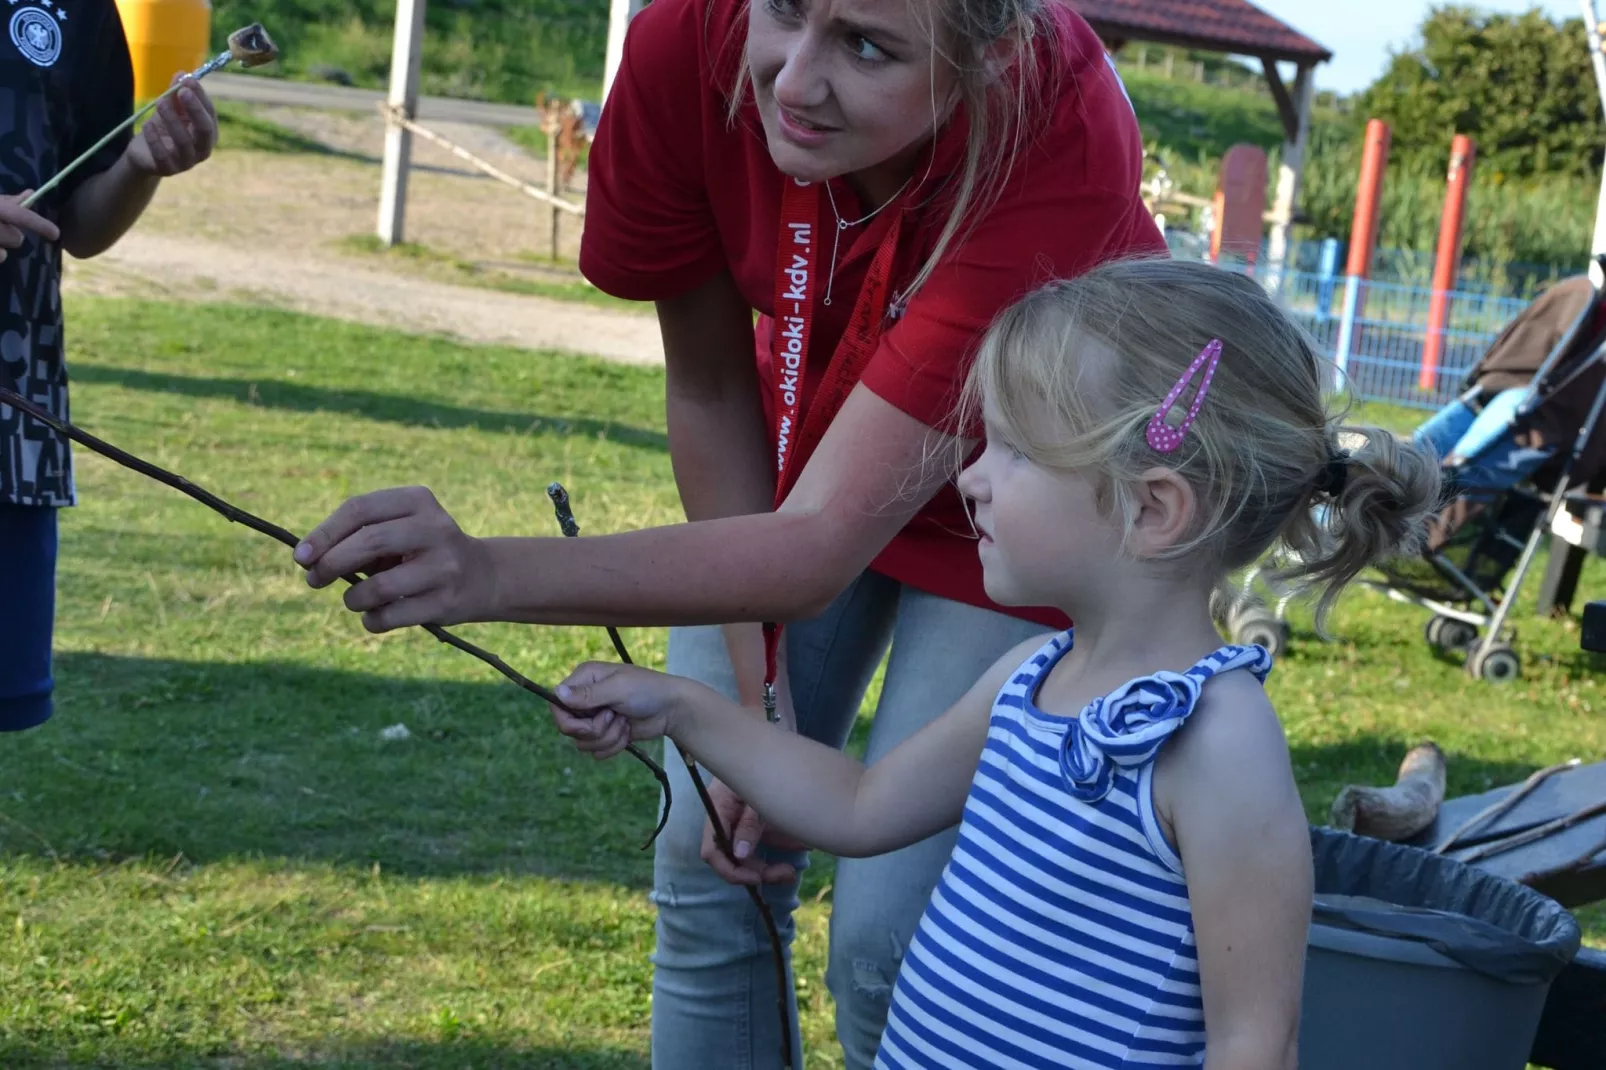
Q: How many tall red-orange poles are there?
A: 2